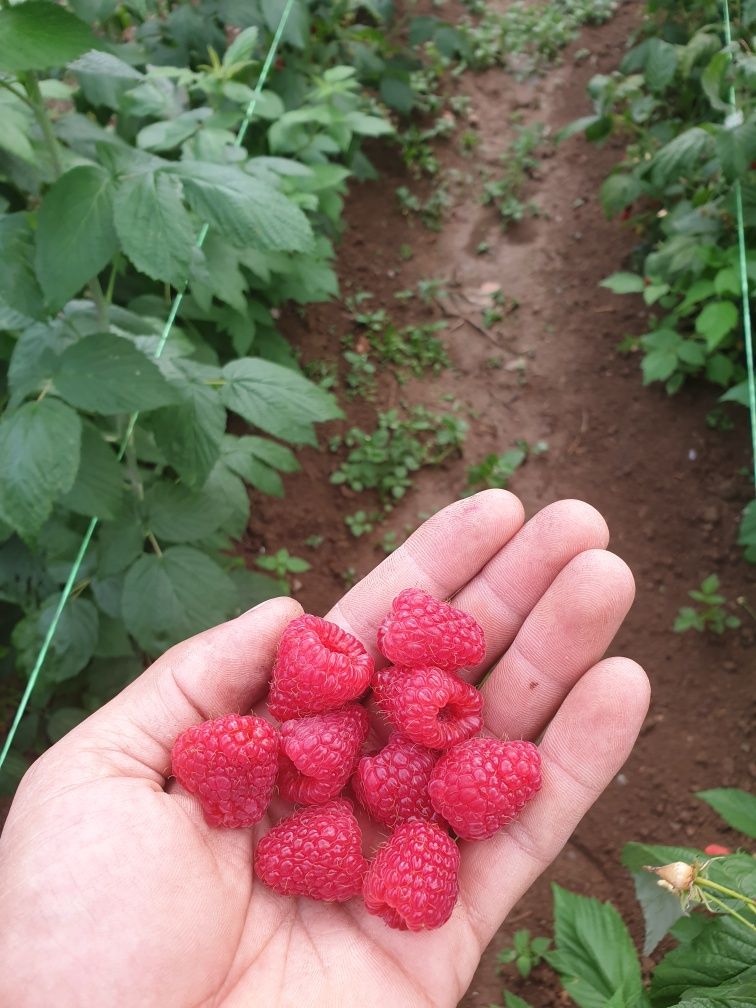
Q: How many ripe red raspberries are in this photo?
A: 9